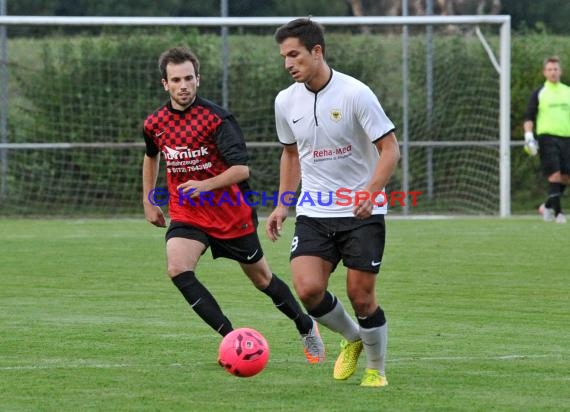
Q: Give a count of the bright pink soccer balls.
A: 1